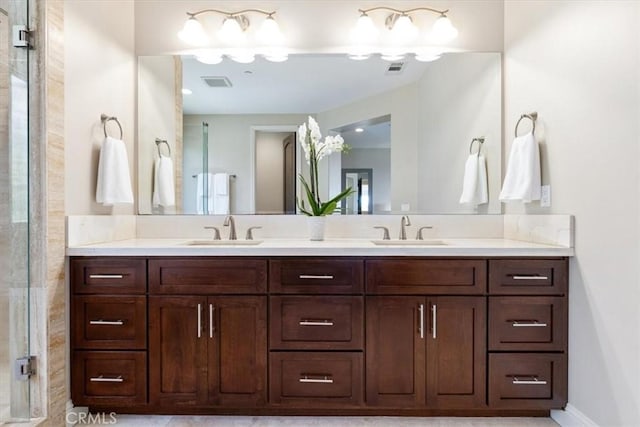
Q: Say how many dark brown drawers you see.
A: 9